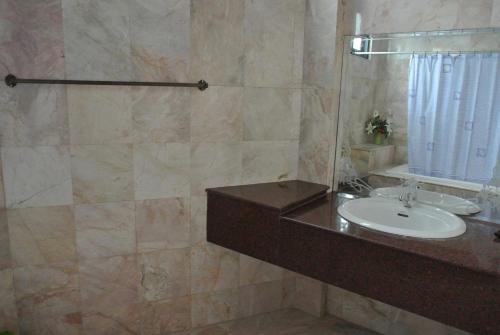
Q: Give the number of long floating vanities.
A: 1